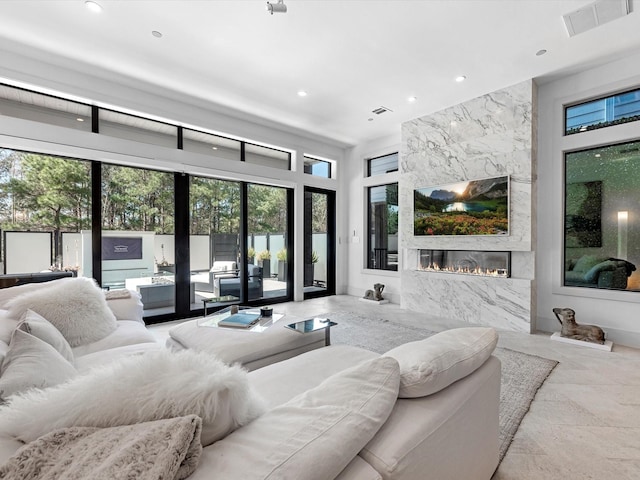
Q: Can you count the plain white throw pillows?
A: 2